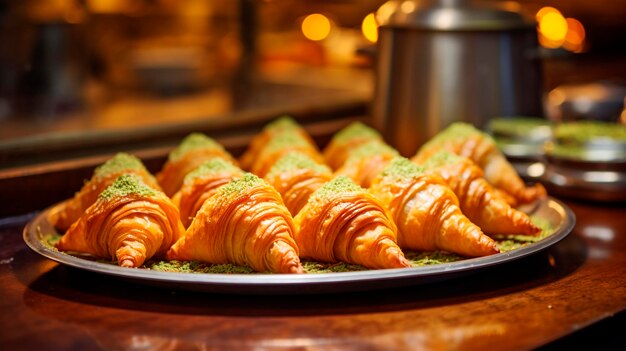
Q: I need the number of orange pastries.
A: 14